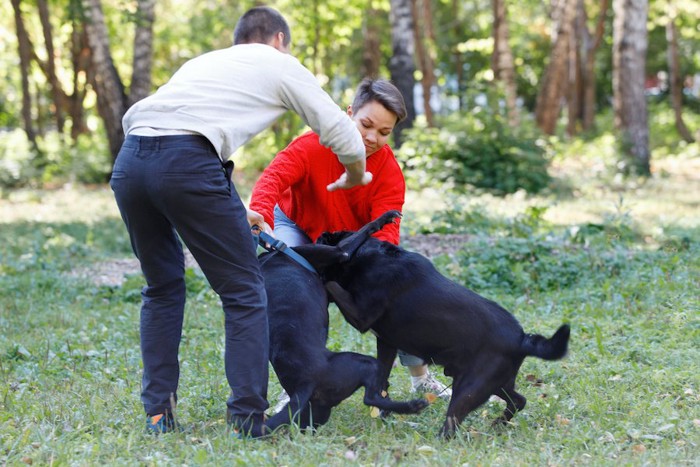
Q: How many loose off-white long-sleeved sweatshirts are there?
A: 1